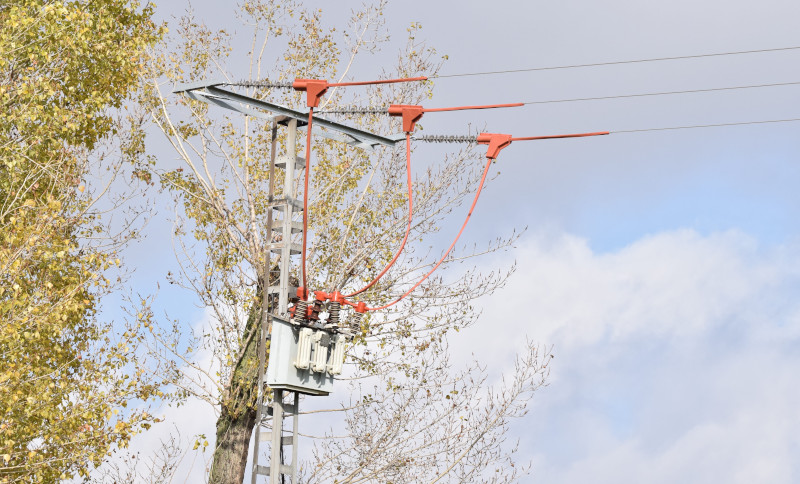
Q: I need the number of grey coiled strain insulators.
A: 3